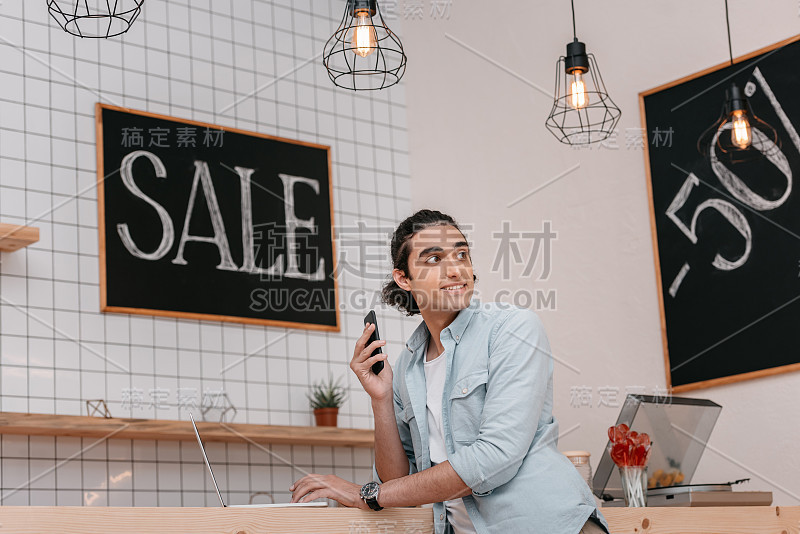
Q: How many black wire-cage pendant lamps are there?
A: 4